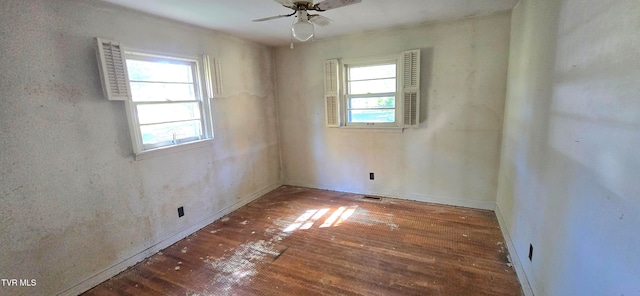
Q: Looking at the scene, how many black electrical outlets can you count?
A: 3